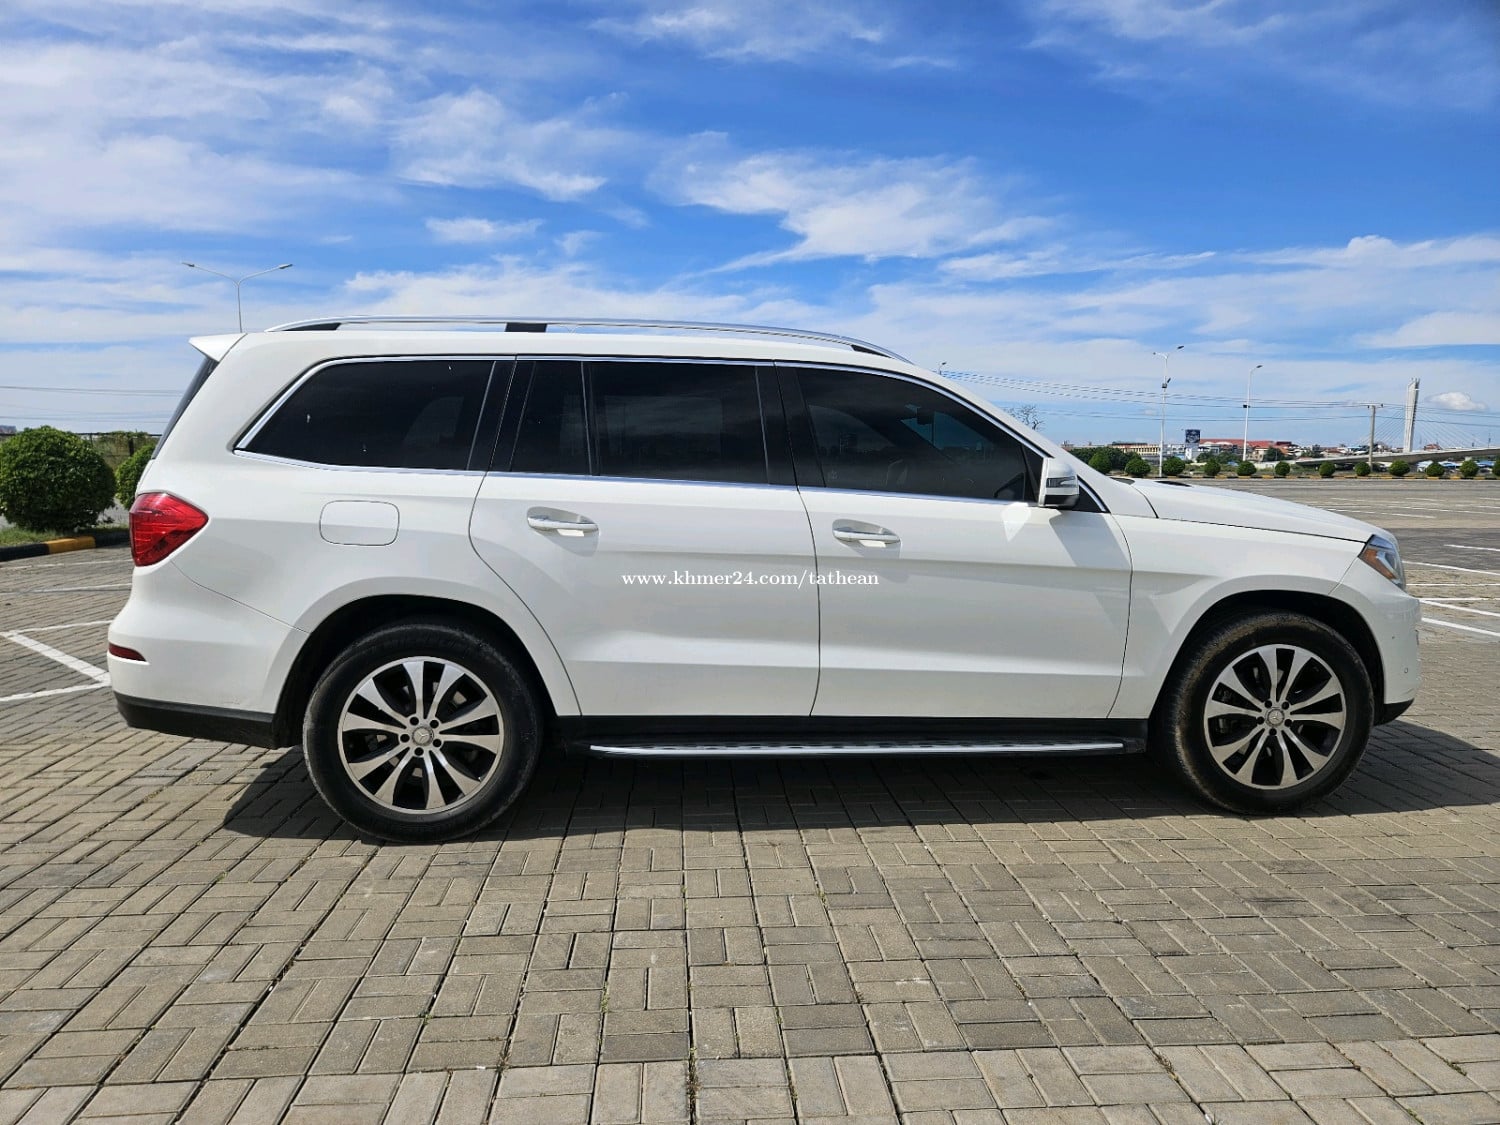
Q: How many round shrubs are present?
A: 14